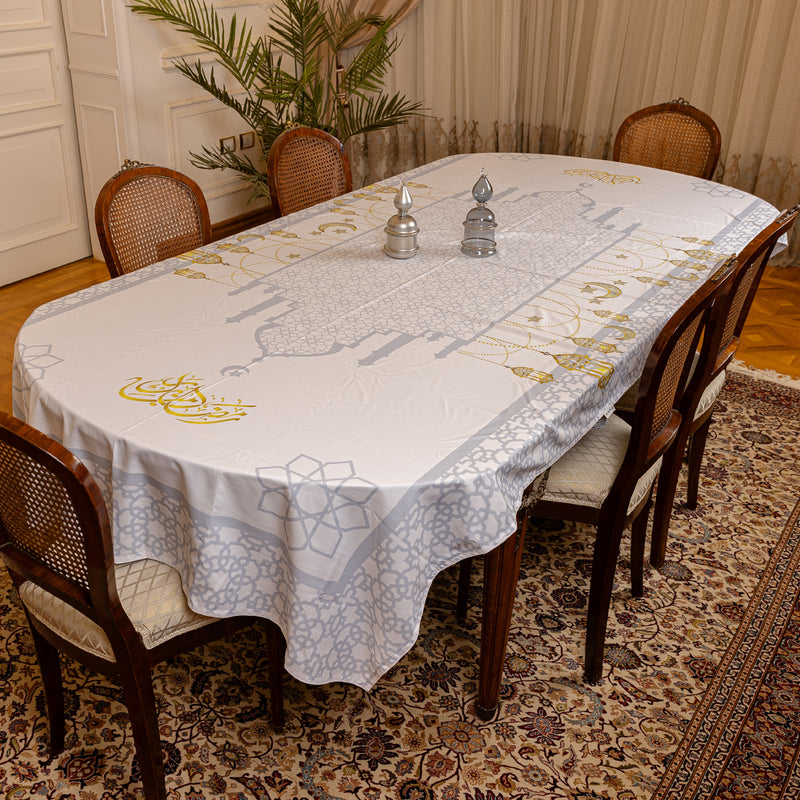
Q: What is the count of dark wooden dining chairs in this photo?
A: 6